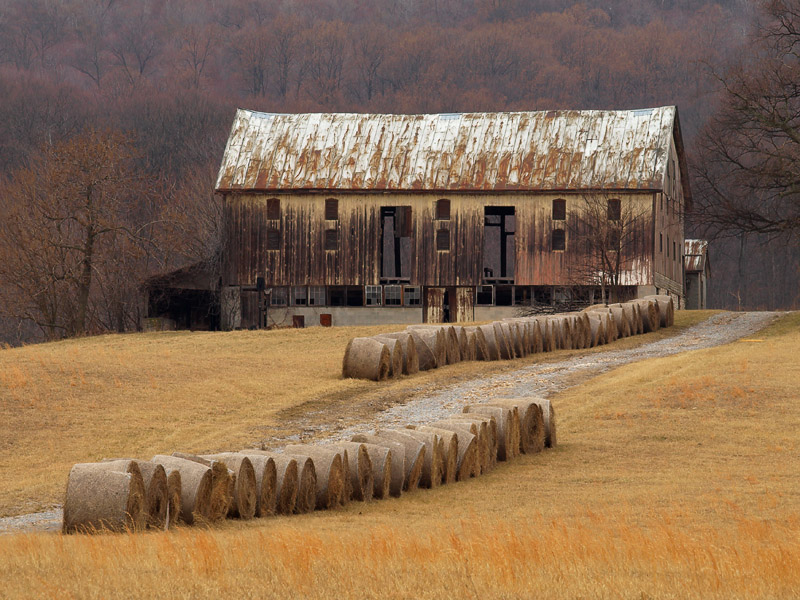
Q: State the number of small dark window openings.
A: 10